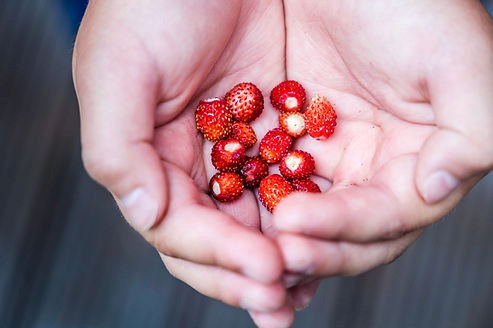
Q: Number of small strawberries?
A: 13